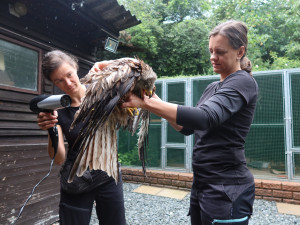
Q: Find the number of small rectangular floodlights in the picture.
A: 1